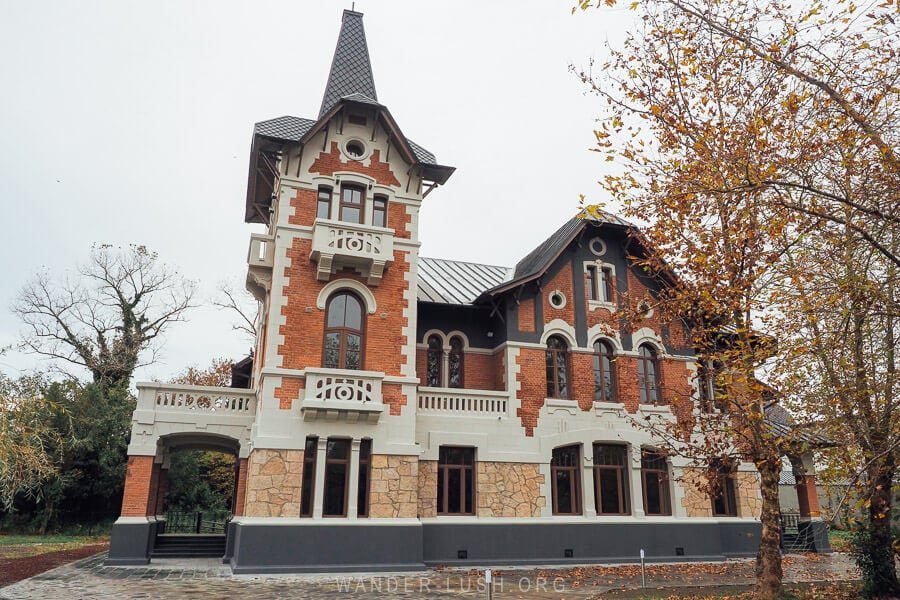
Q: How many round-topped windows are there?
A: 6